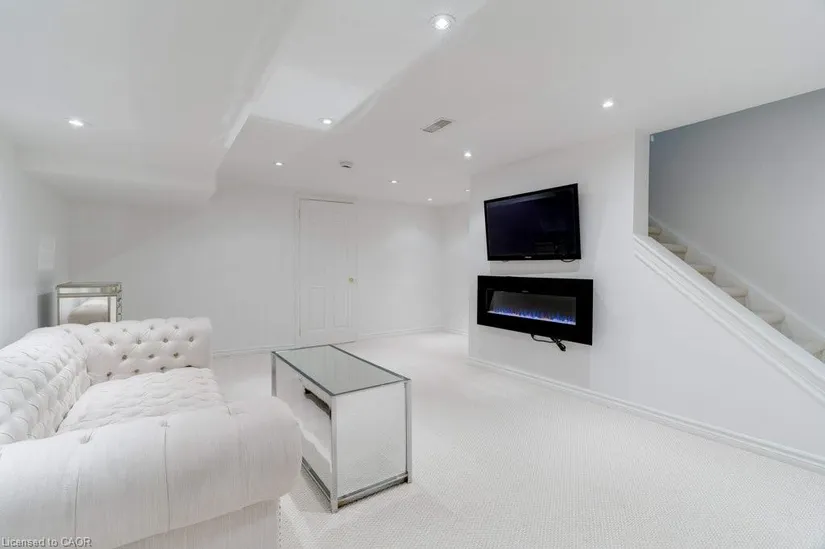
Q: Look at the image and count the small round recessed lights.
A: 9